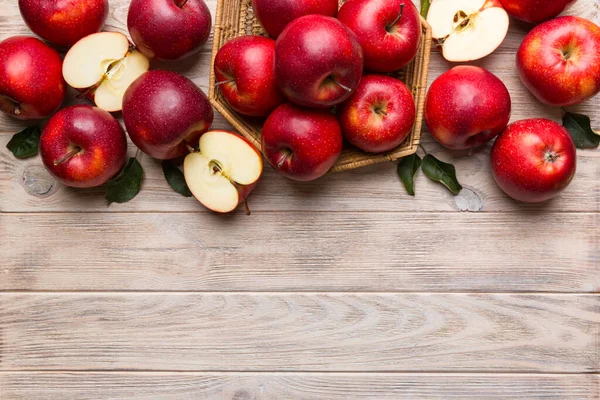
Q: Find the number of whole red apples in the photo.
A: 15